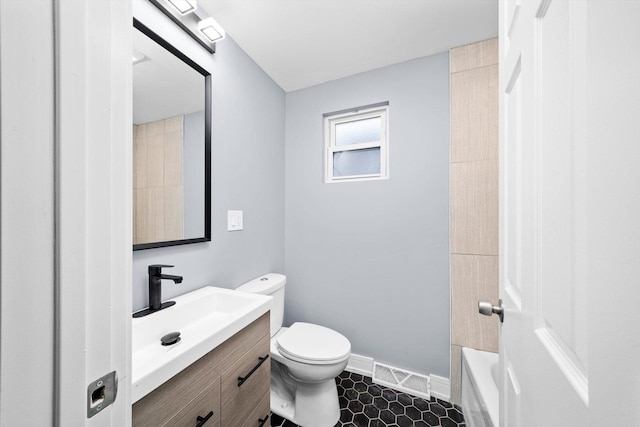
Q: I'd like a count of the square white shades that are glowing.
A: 2